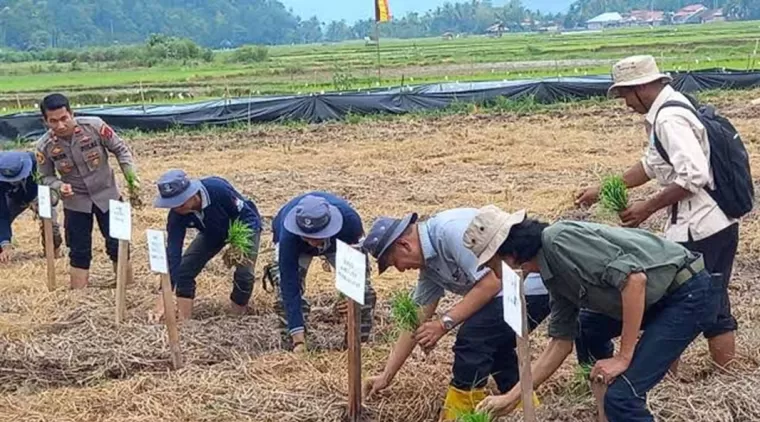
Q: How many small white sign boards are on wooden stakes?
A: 5